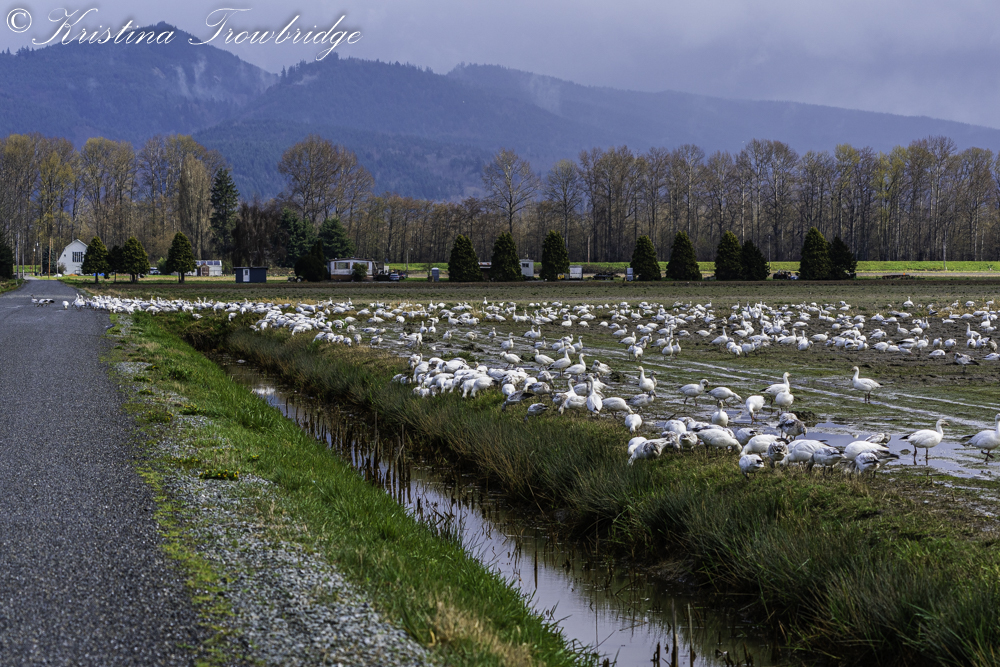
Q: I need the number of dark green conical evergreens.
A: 13